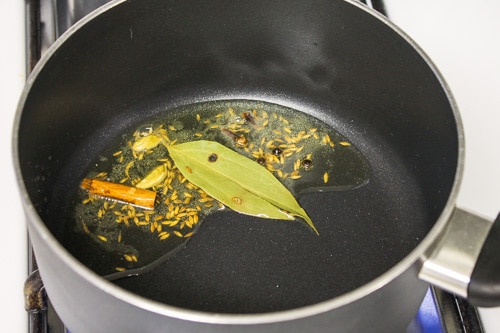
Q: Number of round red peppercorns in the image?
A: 0